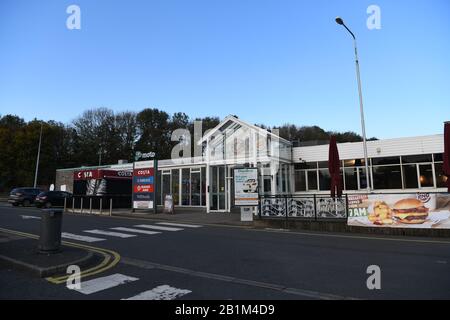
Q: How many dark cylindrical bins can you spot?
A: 1